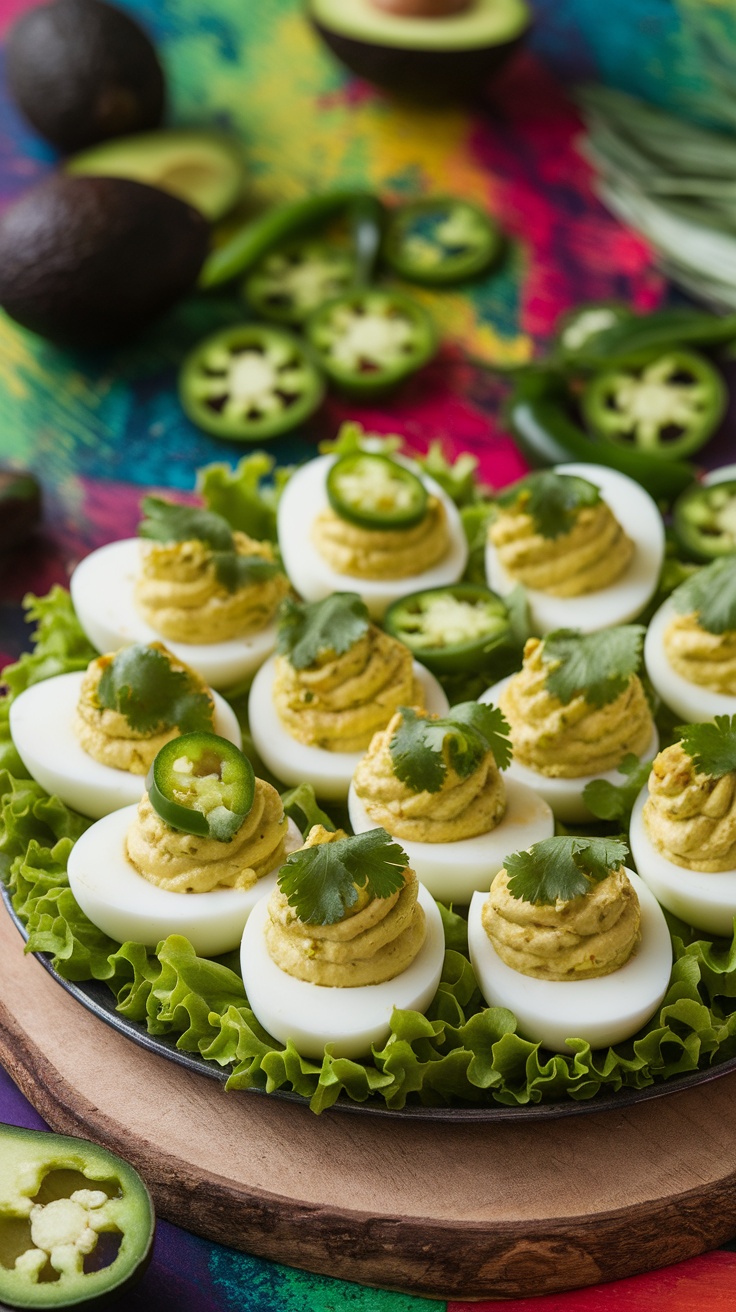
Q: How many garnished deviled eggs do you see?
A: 12